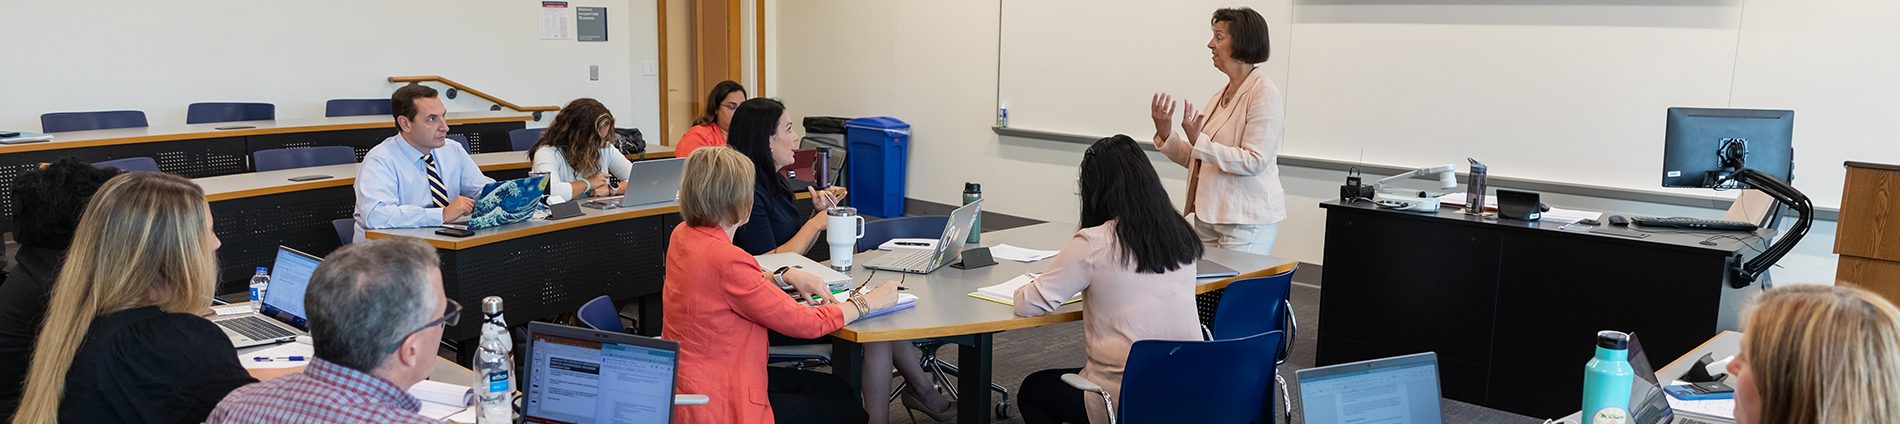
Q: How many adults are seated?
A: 10